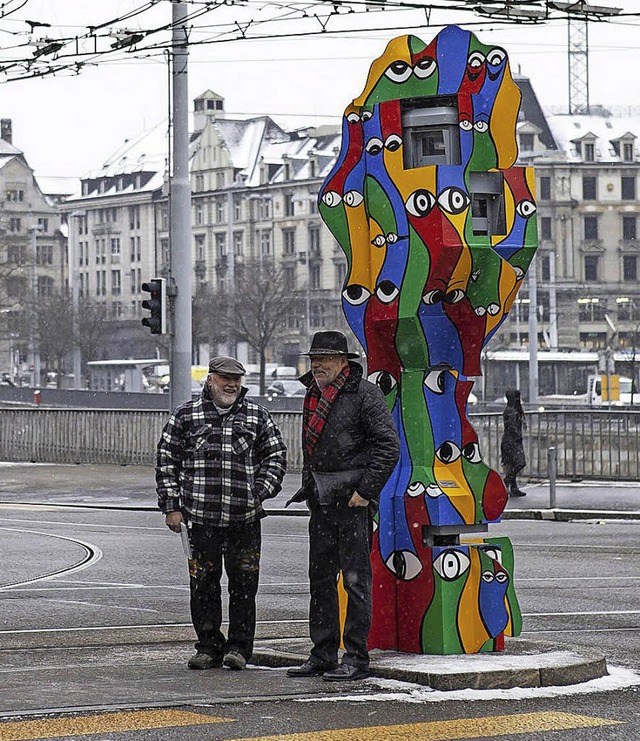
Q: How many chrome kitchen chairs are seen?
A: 0